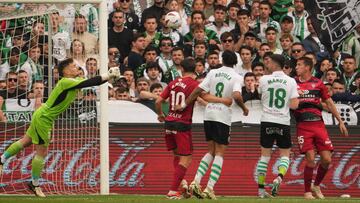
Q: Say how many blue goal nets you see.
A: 0